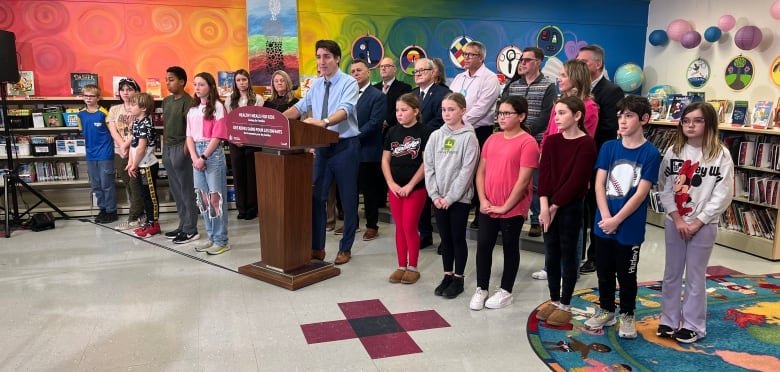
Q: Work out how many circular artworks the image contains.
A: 8